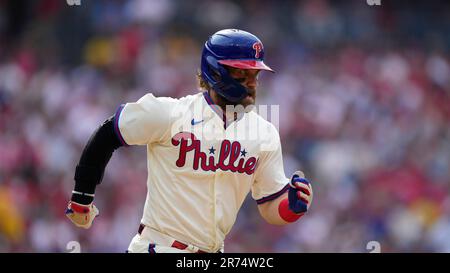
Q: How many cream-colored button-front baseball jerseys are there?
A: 1